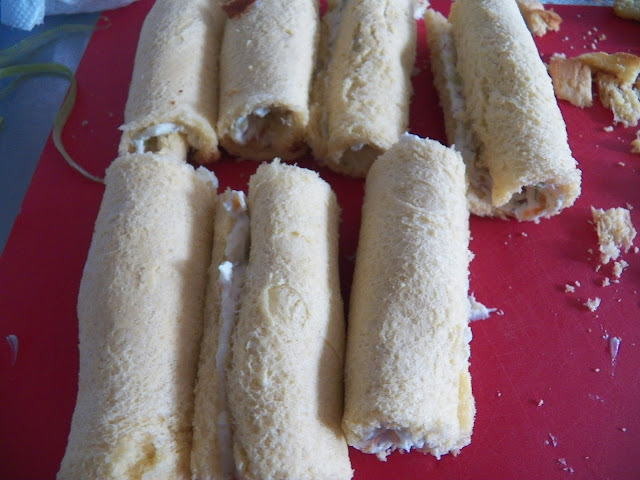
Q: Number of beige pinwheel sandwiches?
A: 7